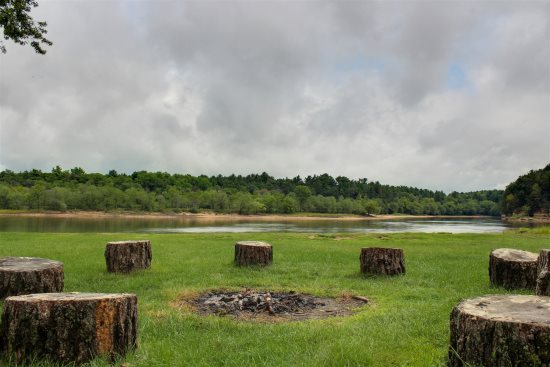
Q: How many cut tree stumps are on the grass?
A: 8